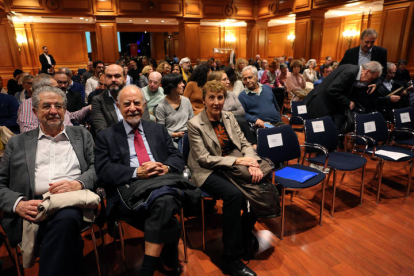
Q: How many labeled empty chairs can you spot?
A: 5